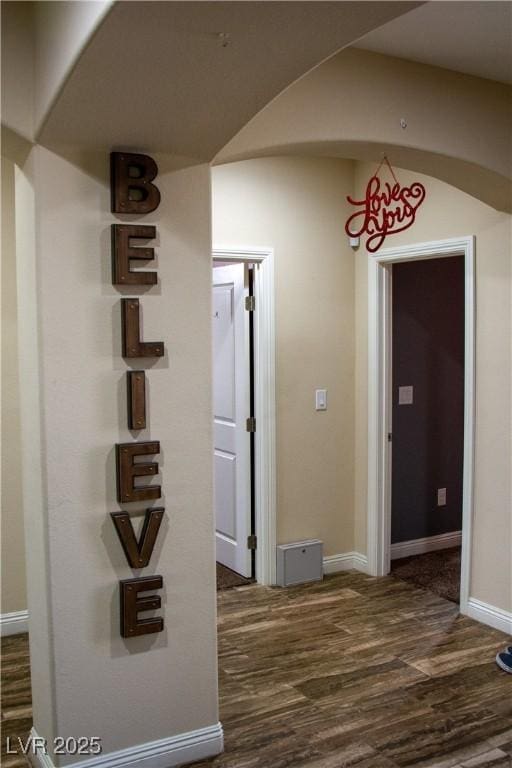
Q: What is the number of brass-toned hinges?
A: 3